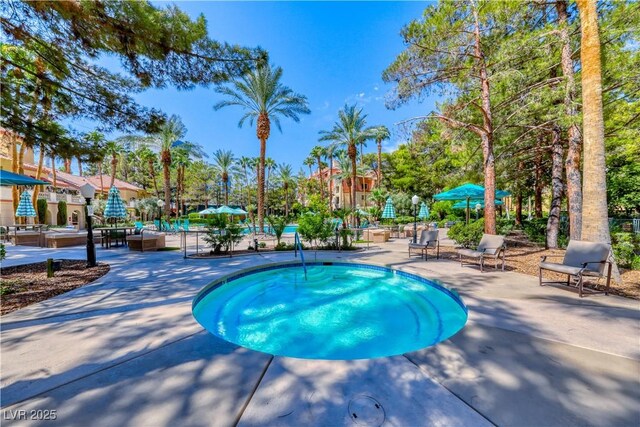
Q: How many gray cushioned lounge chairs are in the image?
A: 3